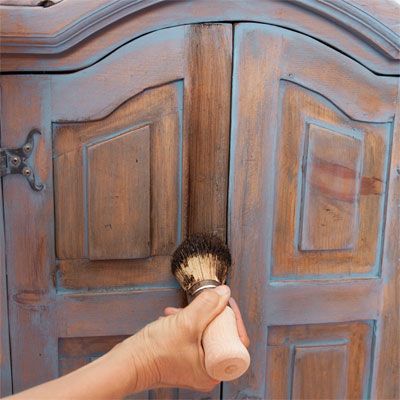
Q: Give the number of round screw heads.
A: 3